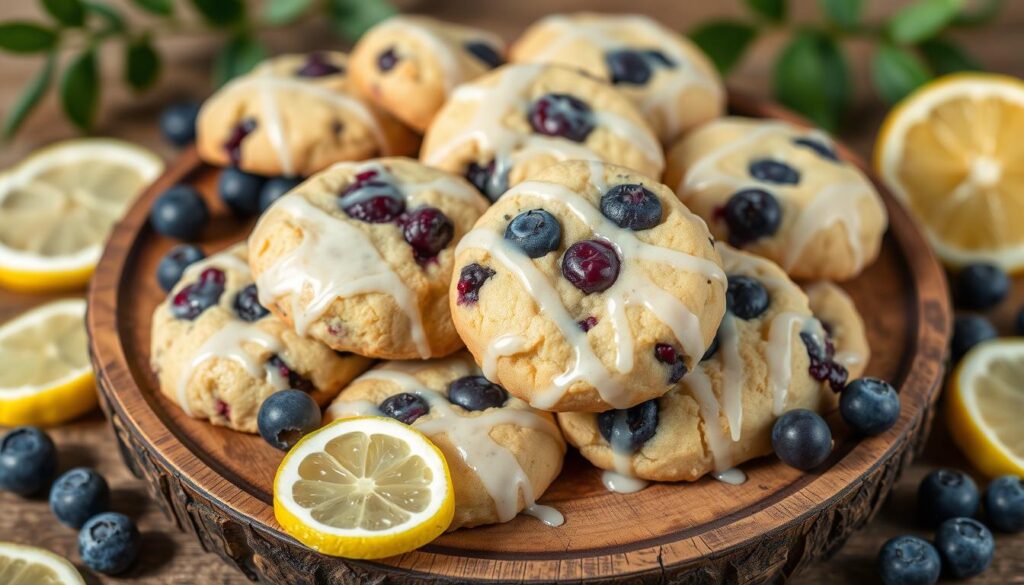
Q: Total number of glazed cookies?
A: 11